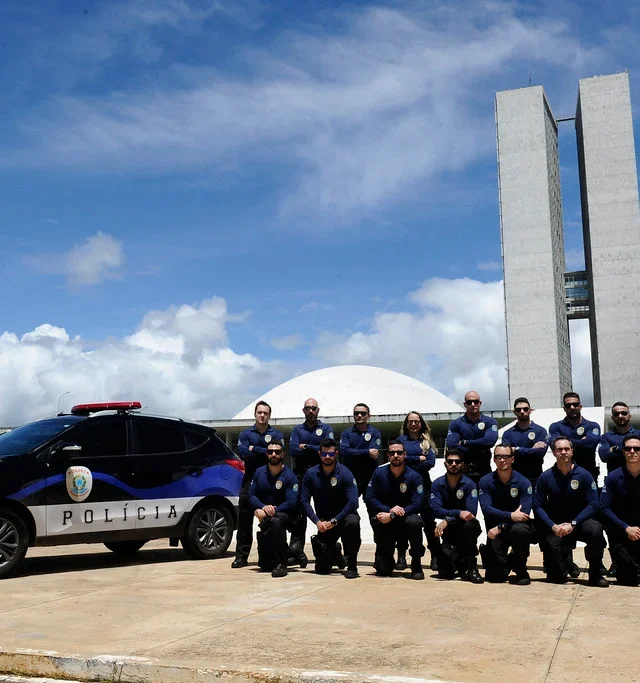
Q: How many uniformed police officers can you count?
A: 15